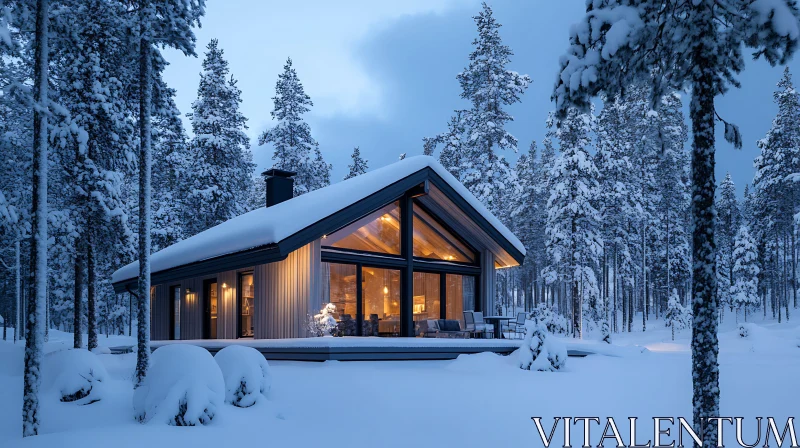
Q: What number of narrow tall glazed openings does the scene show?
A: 3